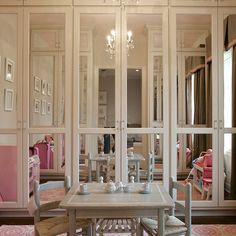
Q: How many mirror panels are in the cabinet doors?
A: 12